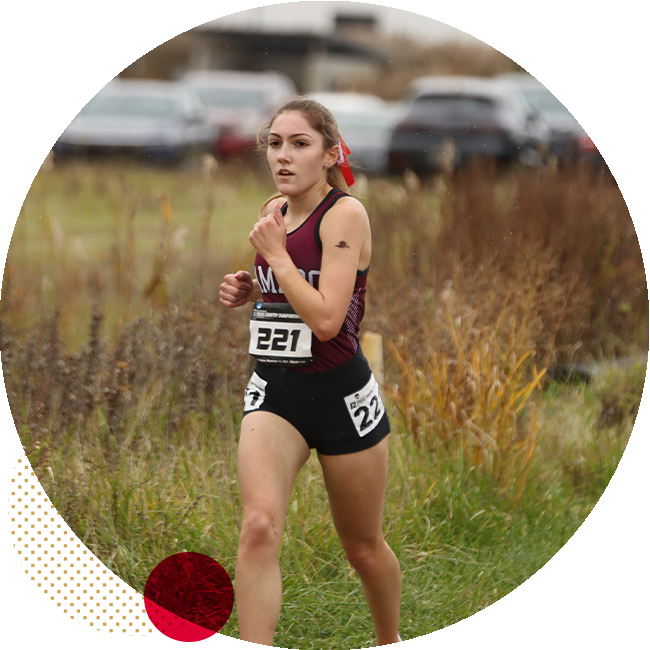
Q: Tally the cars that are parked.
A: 5